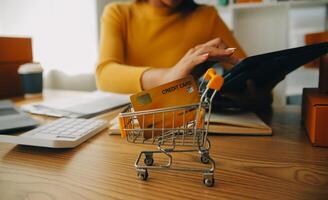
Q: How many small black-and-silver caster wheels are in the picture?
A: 4